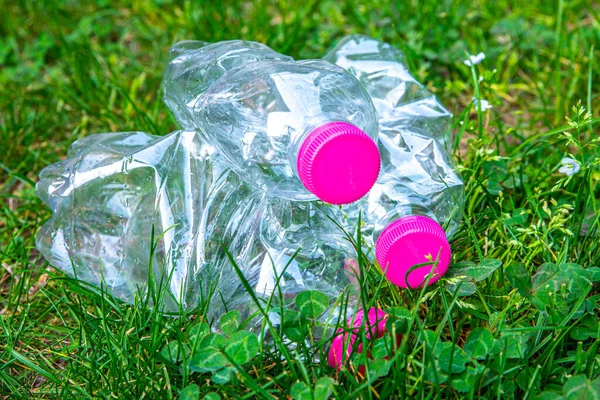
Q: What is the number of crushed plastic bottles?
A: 3